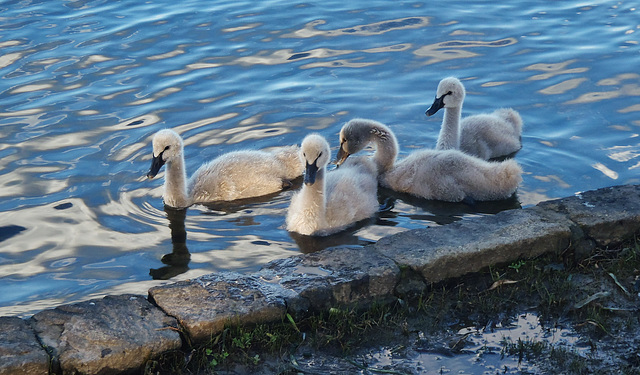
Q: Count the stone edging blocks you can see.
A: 6